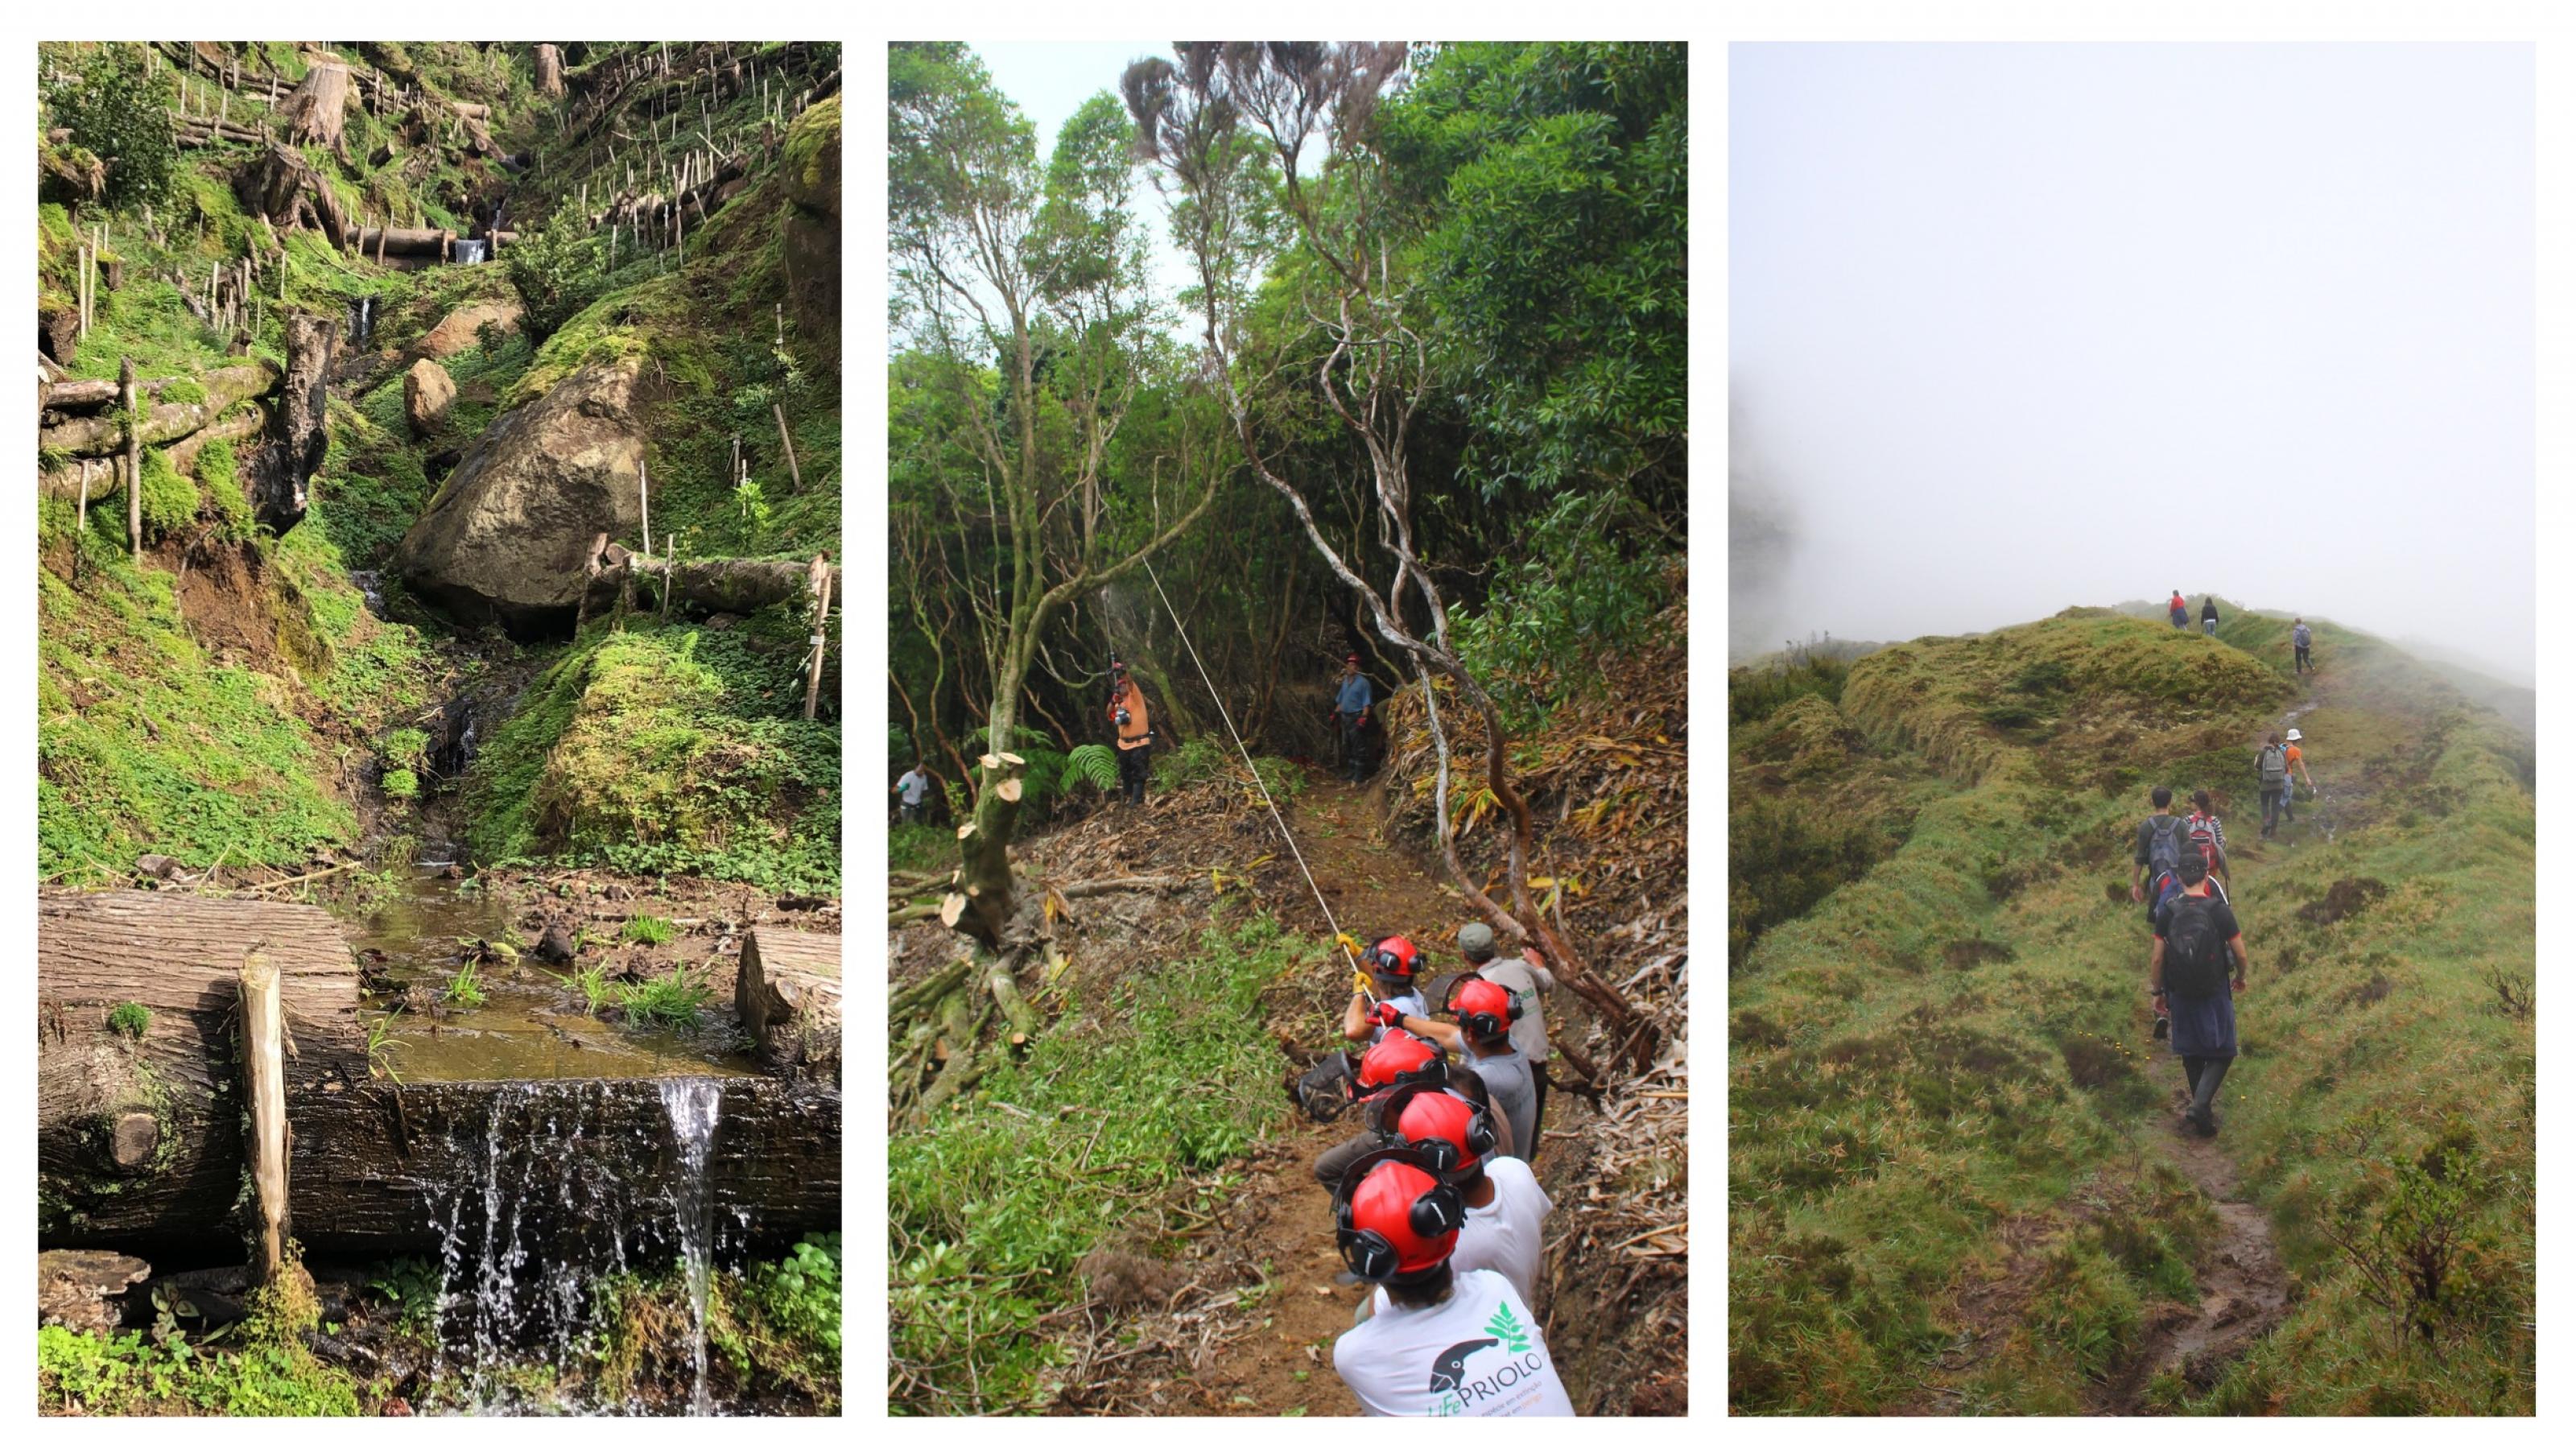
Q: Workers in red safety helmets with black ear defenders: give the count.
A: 5